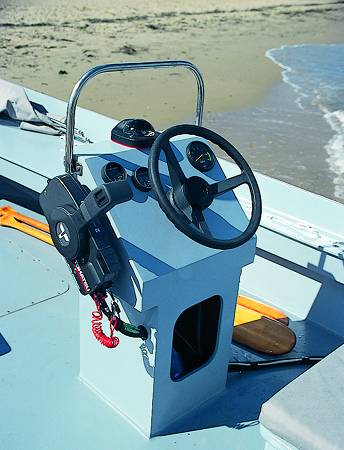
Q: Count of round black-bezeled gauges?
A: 3